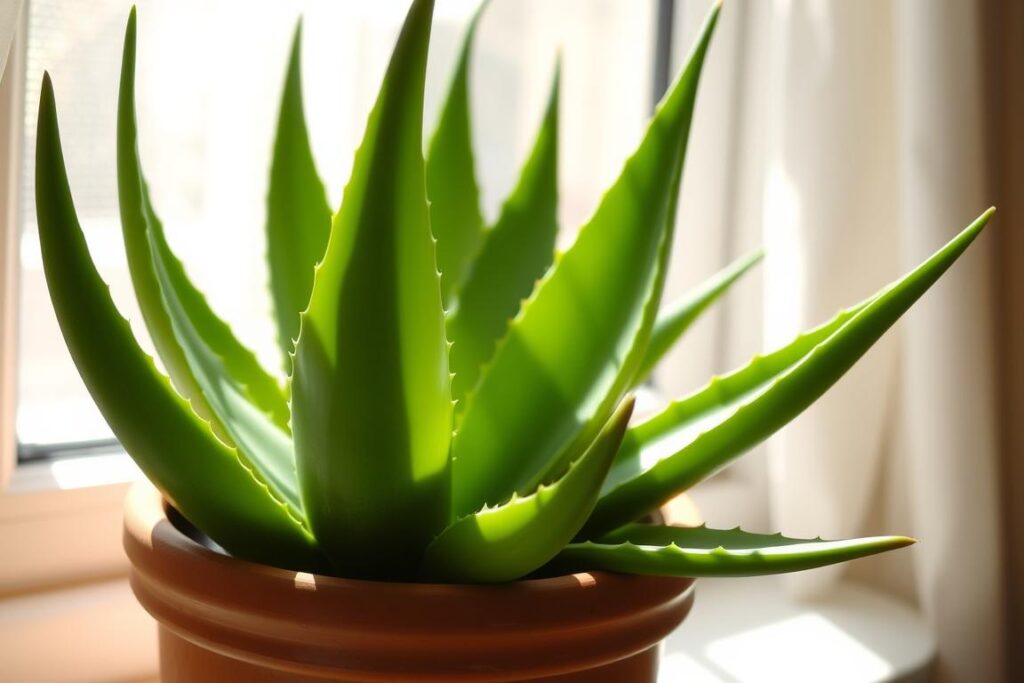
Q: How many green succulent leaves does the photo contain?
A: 11